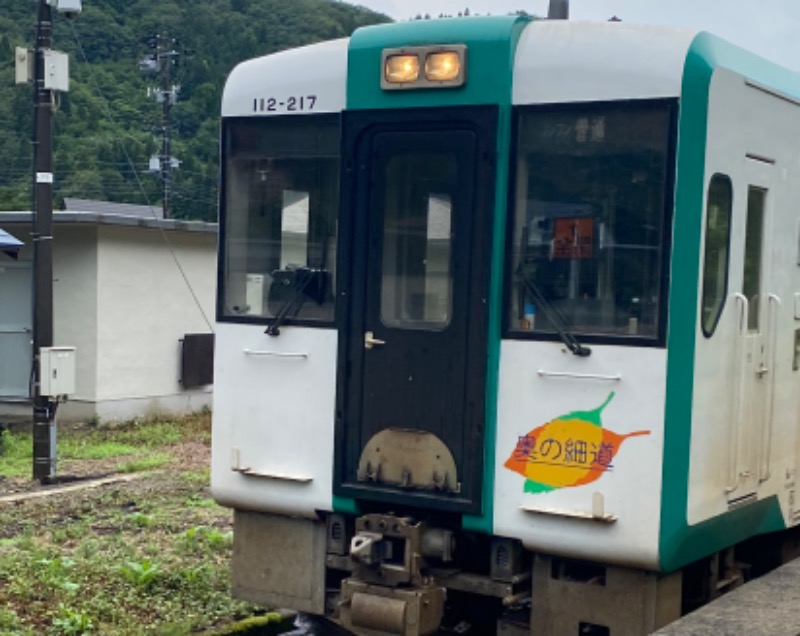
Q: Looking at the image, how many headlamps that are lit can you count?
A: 2